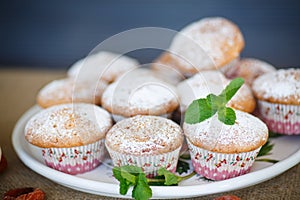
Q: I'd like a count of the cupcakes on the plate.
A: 11